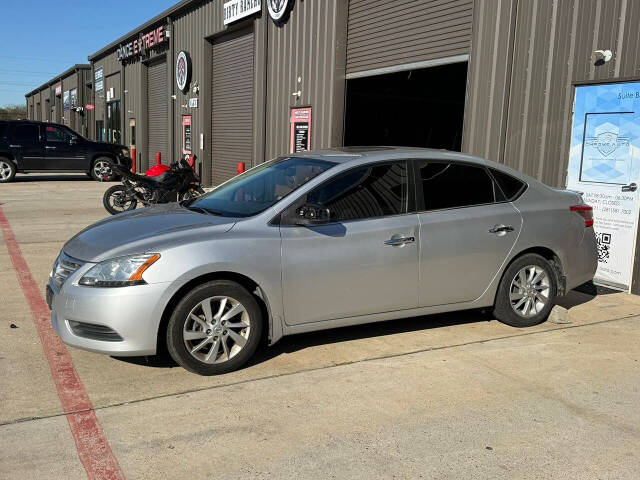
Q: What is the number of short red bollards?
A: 4